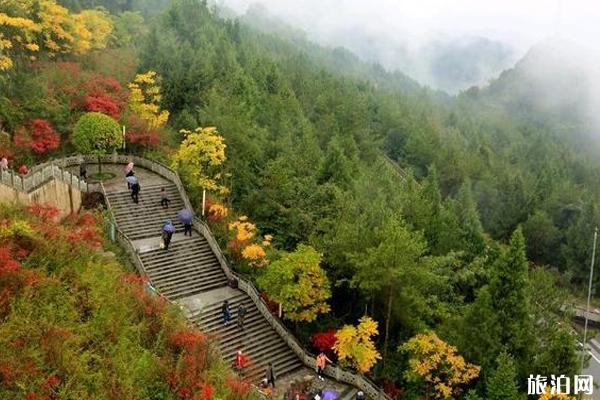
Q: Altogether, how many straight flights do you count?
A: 3